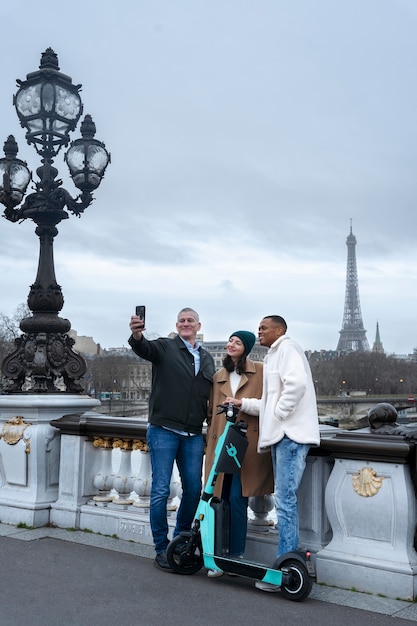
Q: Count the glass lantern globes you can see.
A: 3